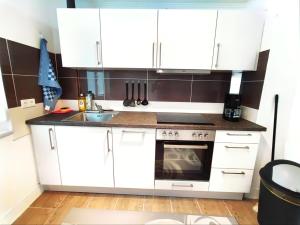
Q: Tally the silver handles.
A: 12